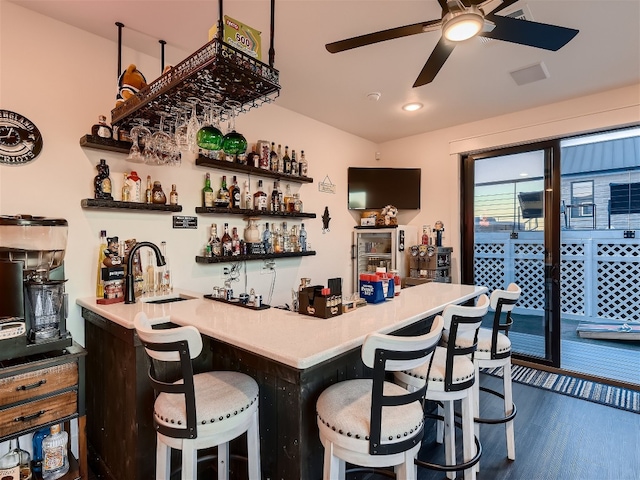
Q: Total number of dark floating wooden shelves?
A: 5